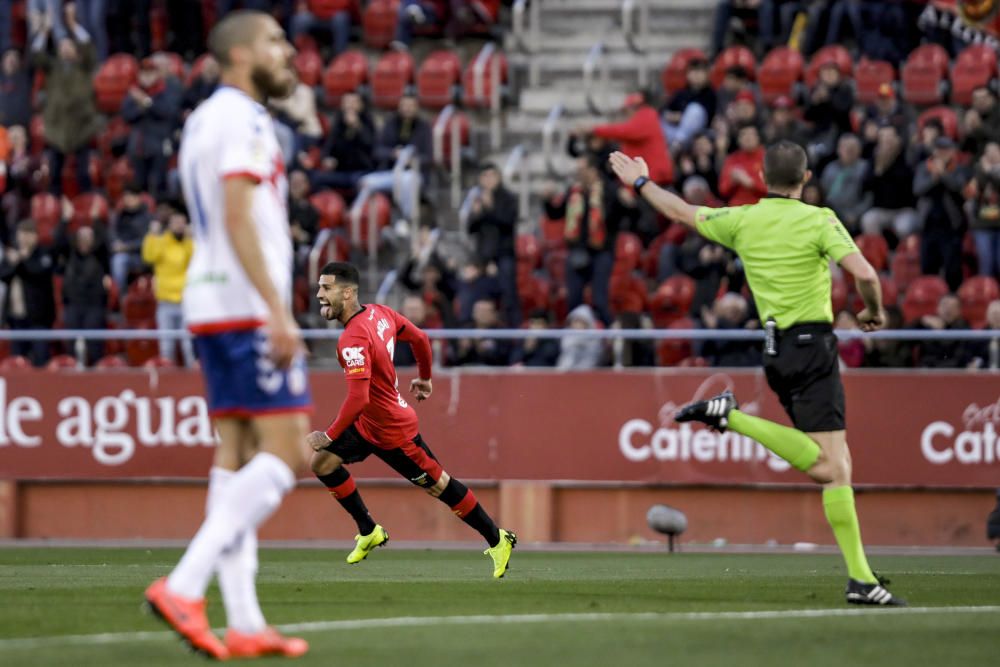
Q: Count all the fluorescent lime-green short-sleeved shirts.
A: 1